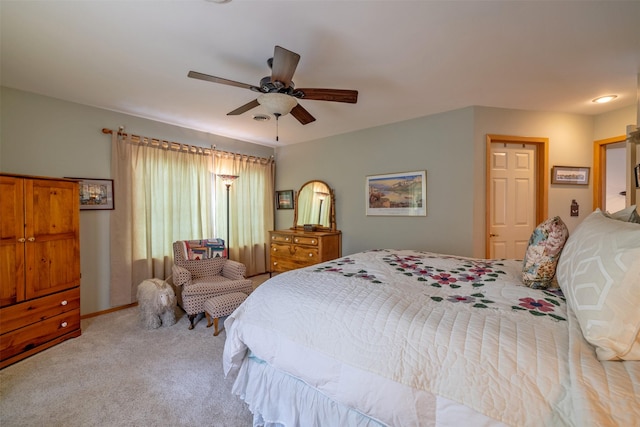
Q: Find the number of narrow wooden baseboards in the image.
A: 1